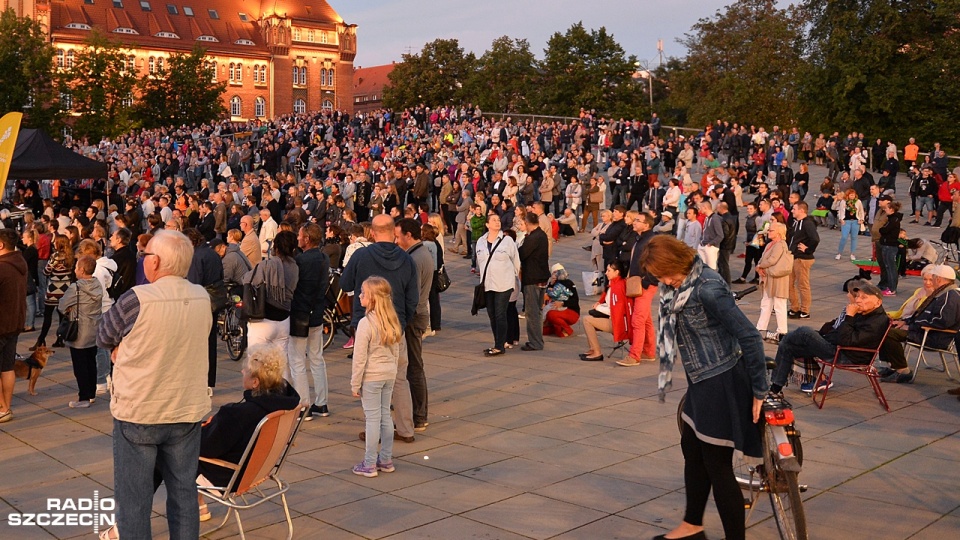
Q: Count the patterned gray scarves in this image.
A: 1